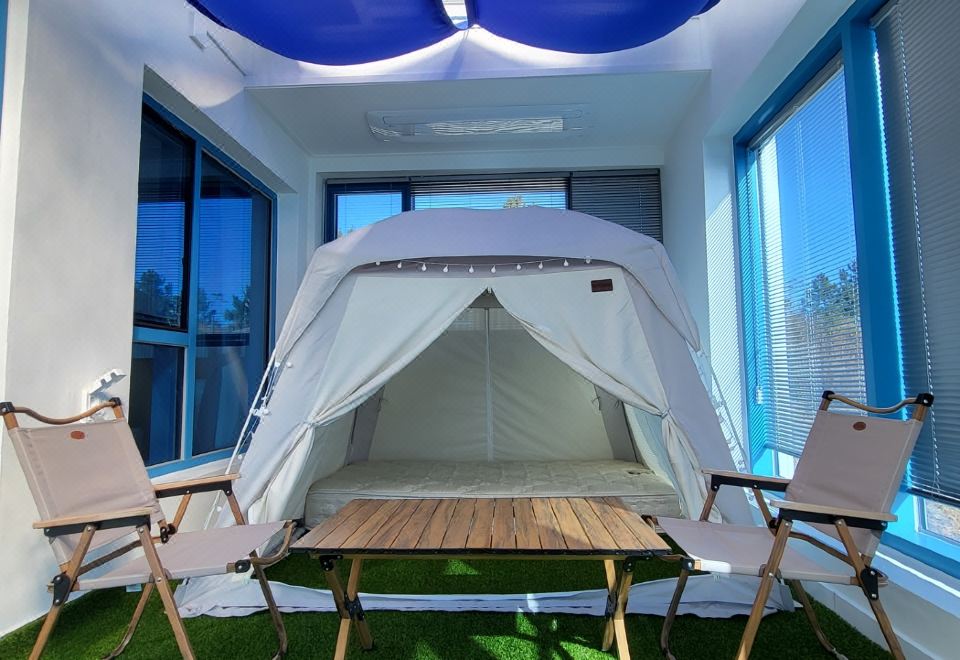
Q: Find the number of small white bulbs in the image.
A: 10